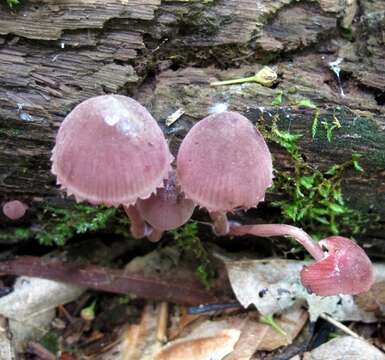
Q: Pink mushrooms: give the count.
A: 5